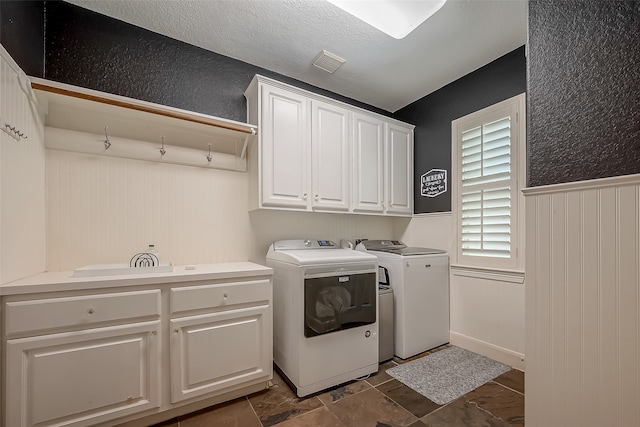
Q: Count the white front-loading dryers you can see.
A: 1